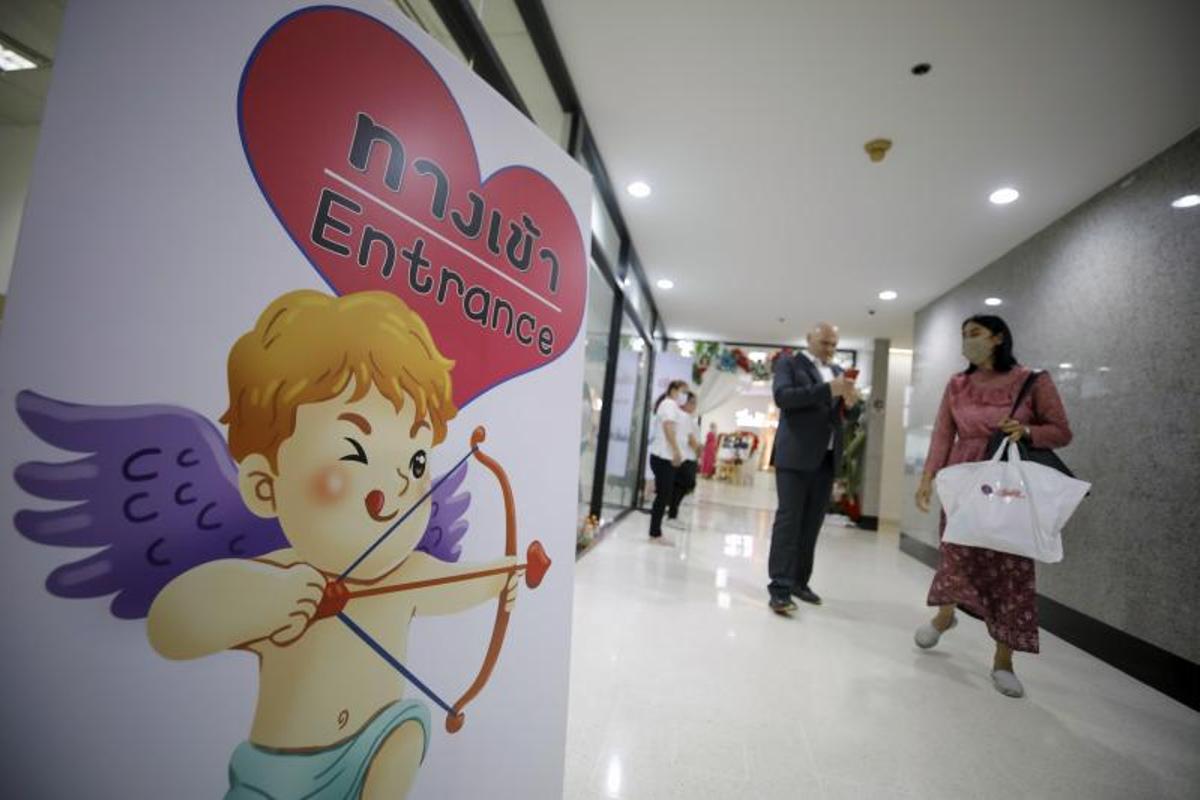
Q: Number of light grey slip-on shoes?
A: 2